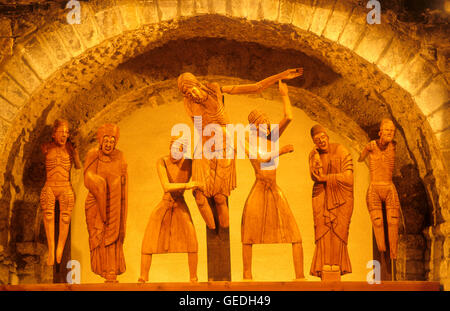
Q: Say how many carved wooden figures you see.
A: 7